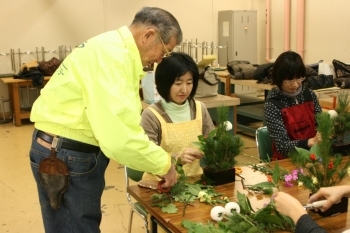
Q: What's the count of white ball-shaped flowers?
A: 4